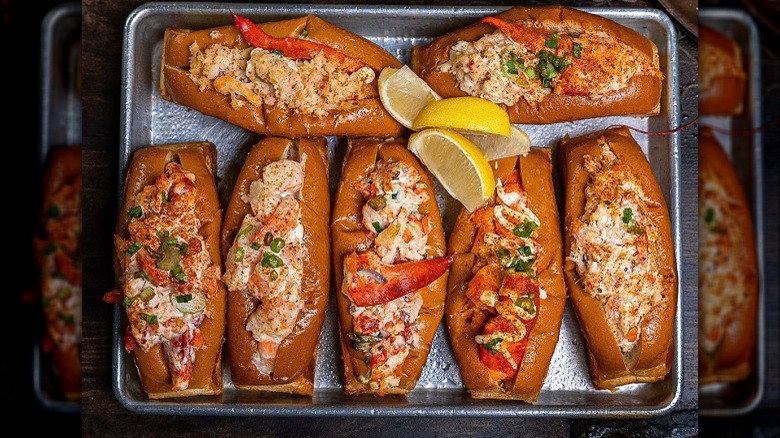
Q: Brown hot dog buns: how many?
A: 7